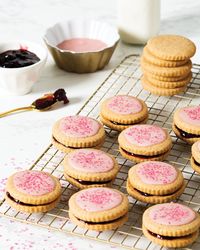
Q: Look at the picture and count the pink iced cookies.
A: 10